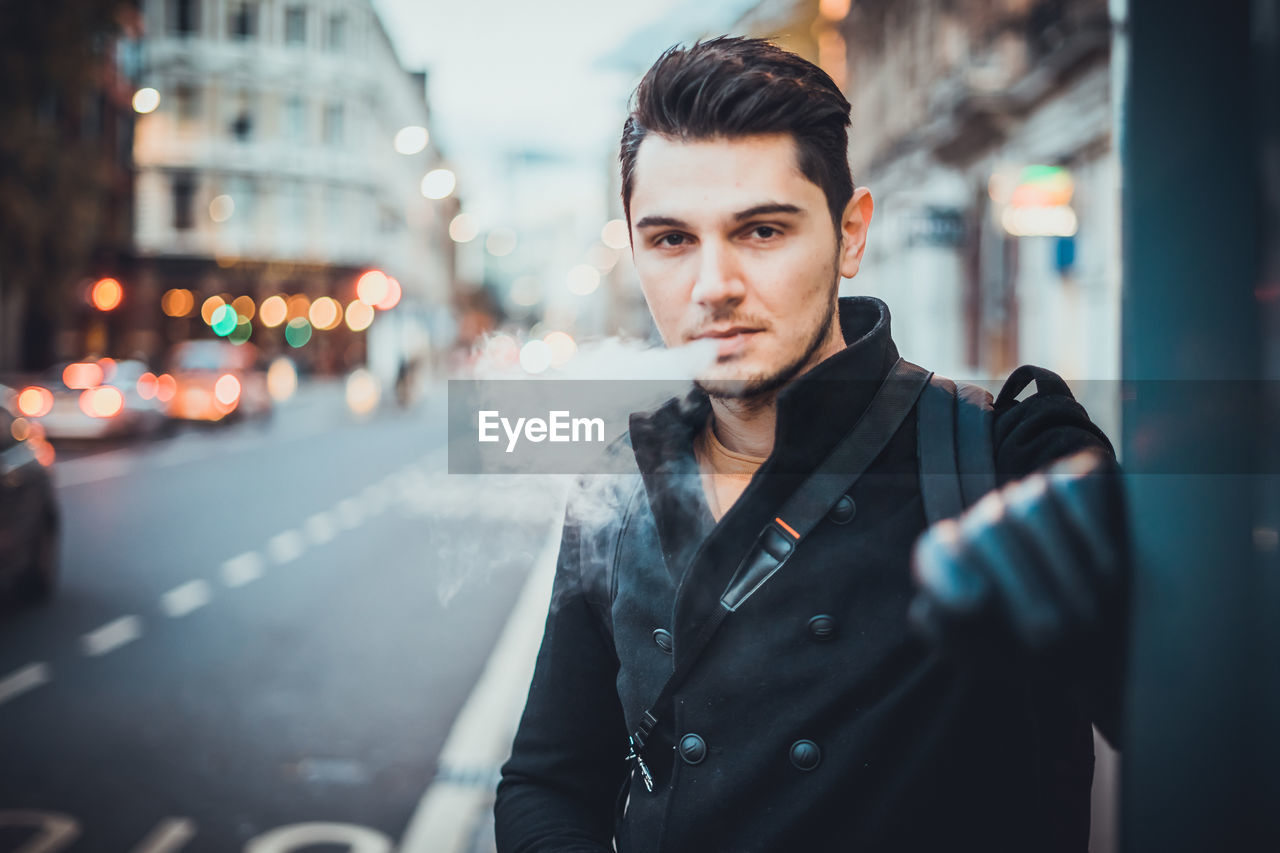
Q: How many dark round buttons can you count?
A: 5